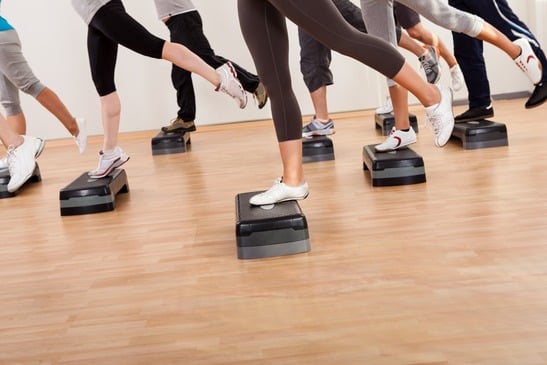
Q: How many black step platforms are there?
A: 8